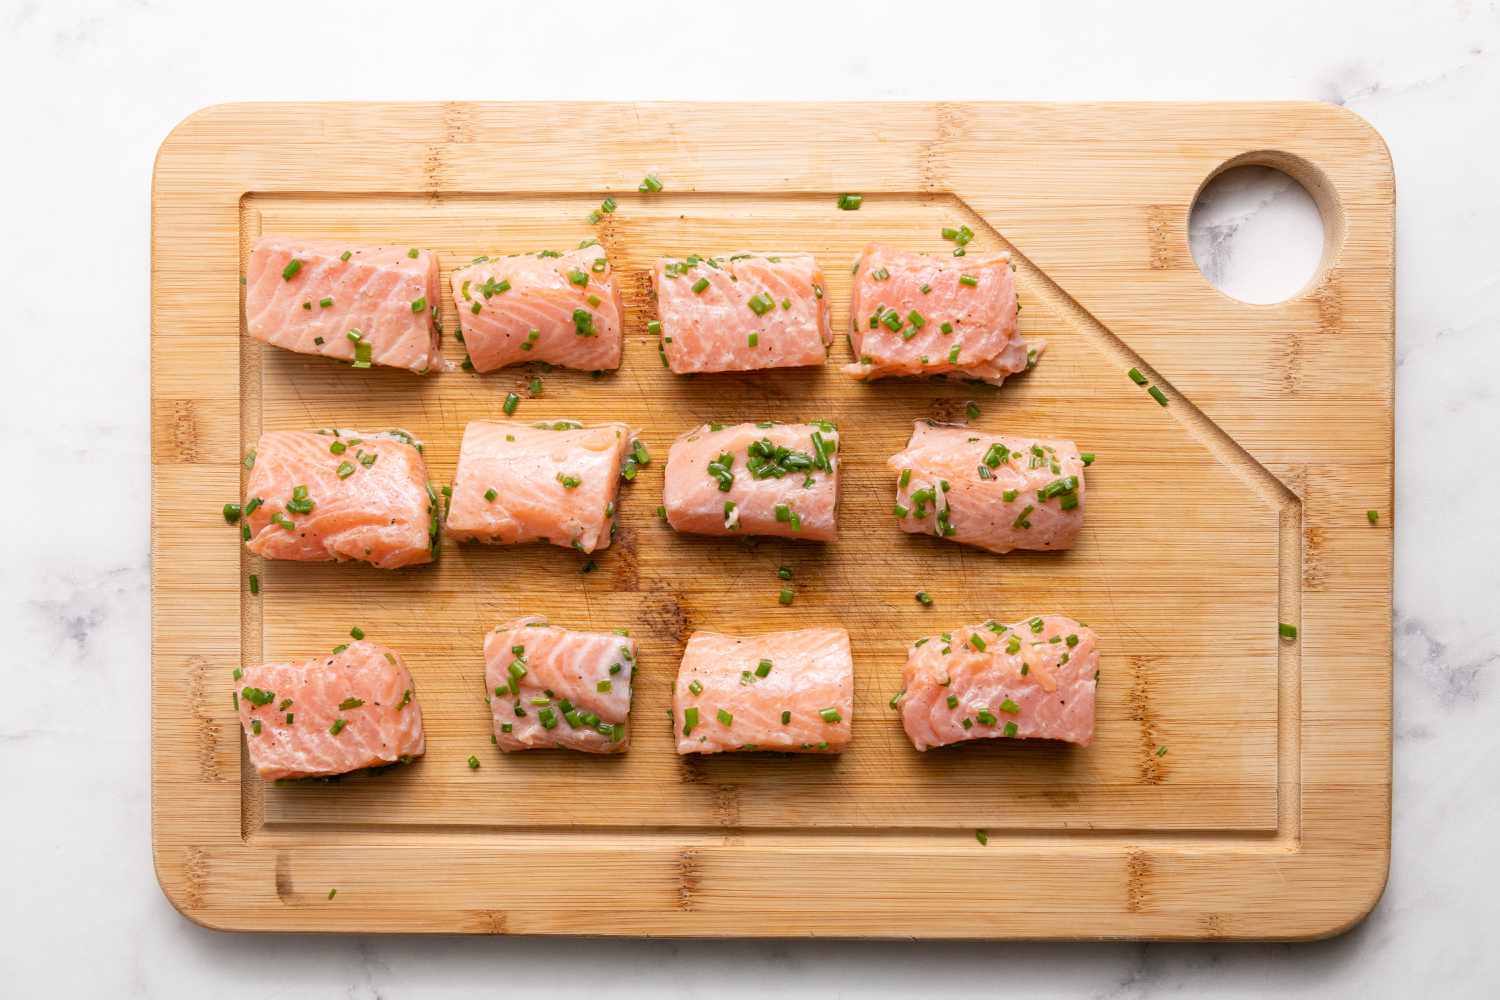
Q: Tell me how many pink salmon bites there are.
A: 12